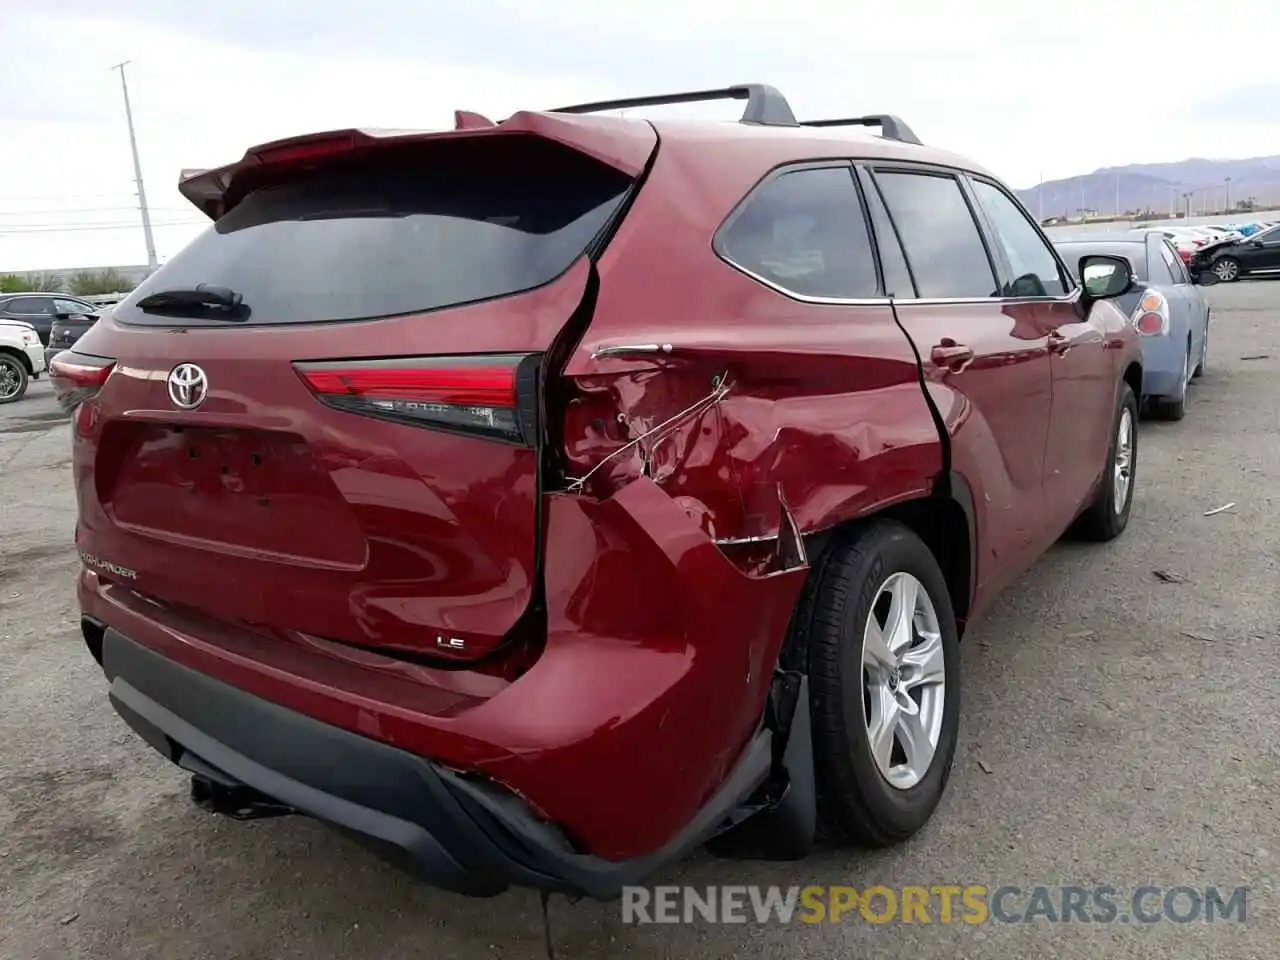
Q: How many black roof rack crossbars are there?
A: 2